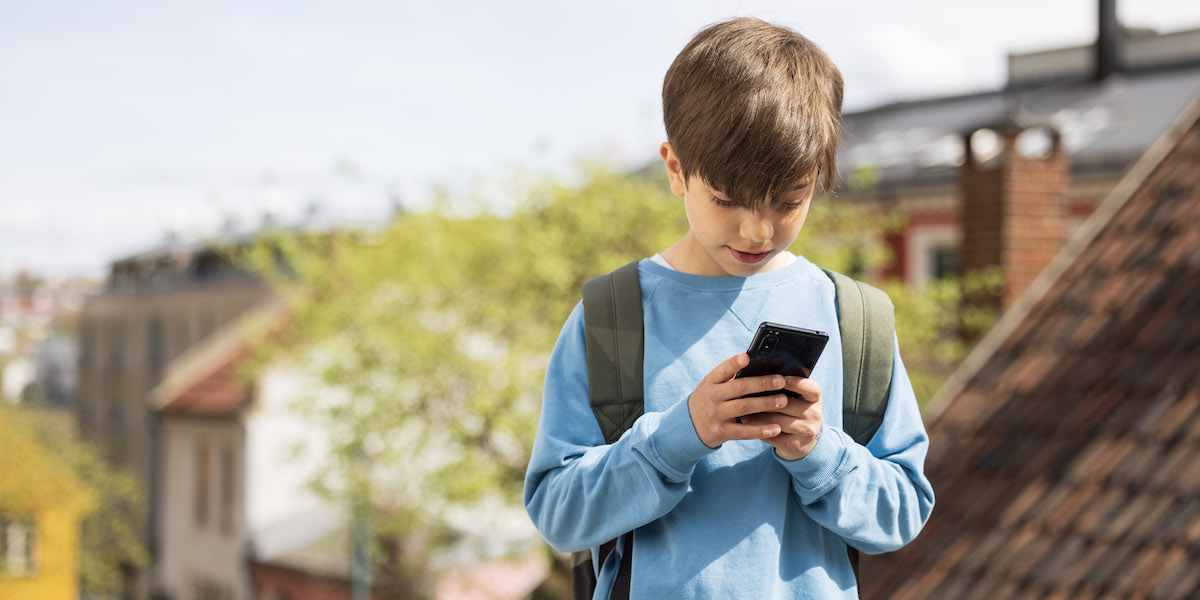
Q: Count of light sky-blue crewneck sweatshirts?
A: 1